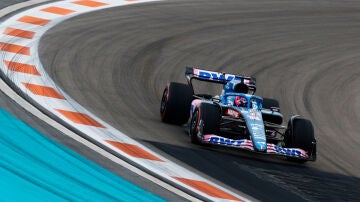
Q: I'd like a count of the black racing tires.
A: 4